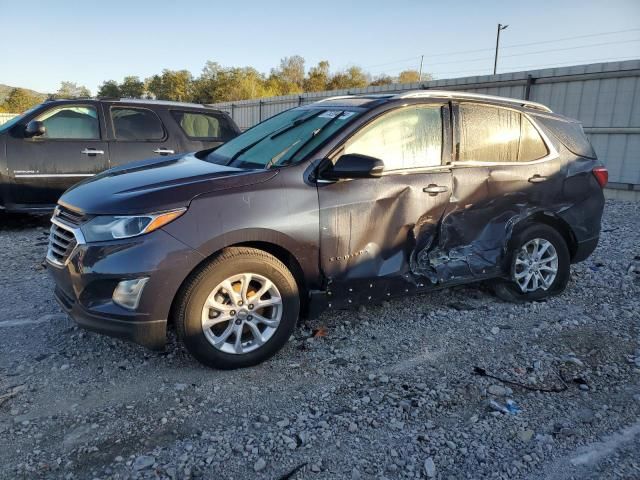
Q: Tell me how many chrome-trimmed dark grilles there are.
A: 1